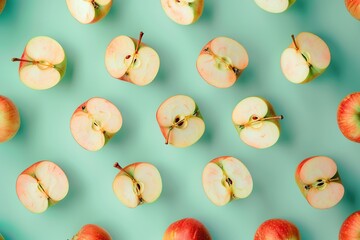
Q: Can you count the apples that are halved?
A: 14